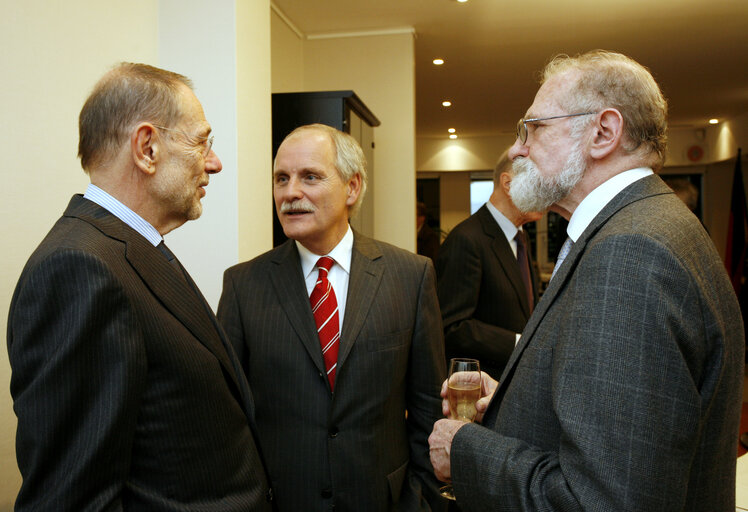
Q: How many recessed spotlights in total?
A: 6